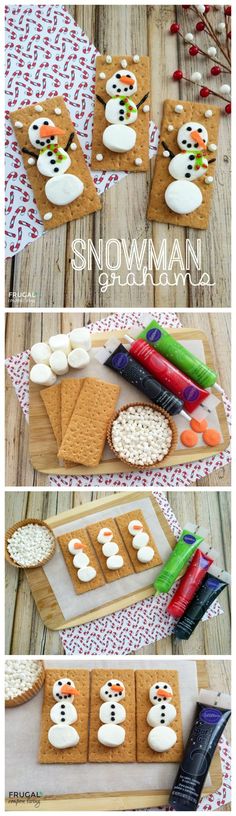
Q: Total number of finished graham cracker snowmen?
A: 3